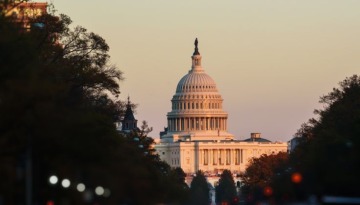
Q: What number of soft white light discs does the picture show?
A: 4